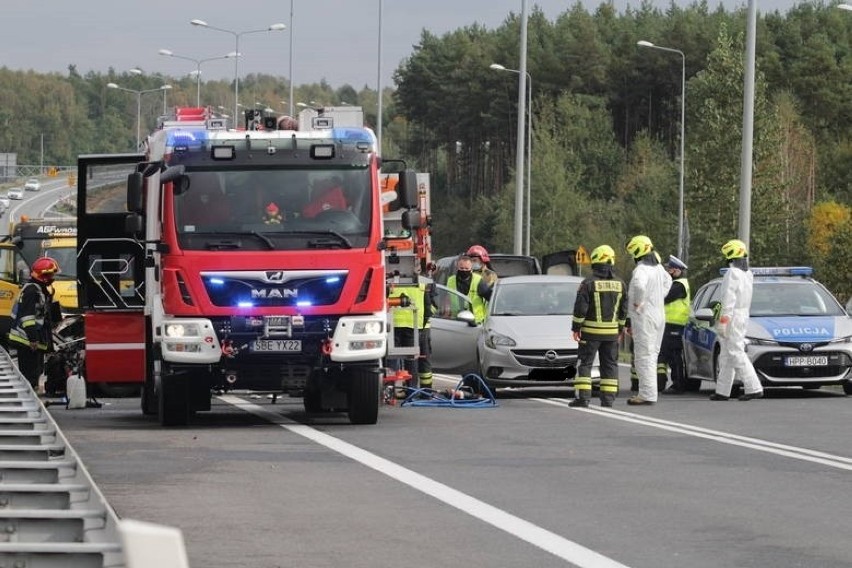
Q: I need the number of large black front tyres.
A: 2